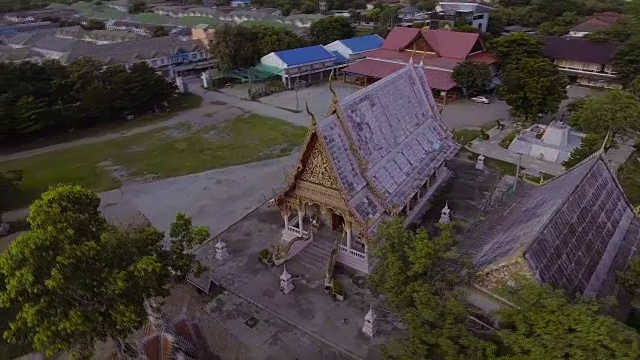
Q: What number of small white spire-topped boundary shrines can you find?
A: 5